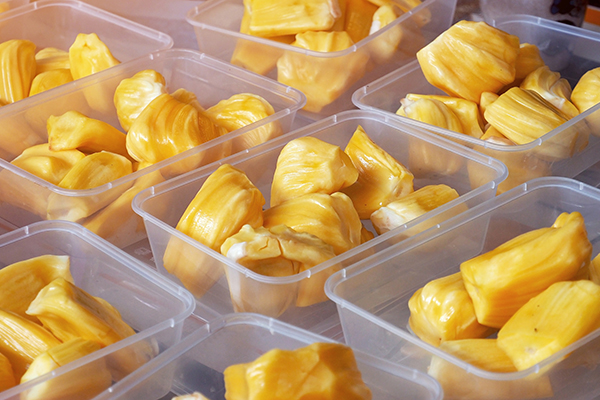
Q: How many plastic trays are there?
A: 8